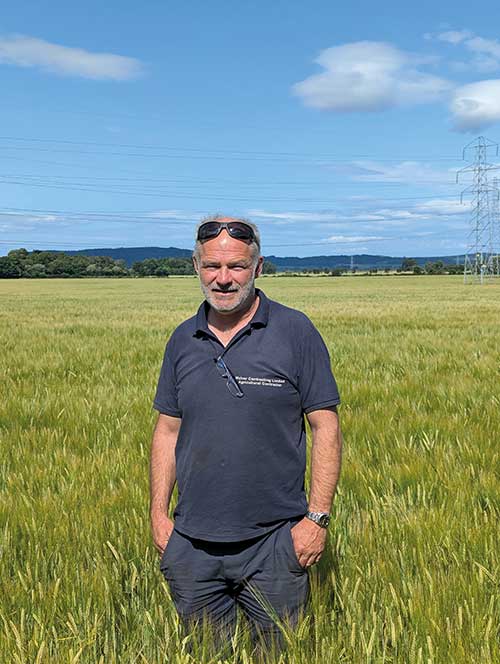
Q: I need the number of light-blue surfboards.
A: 0